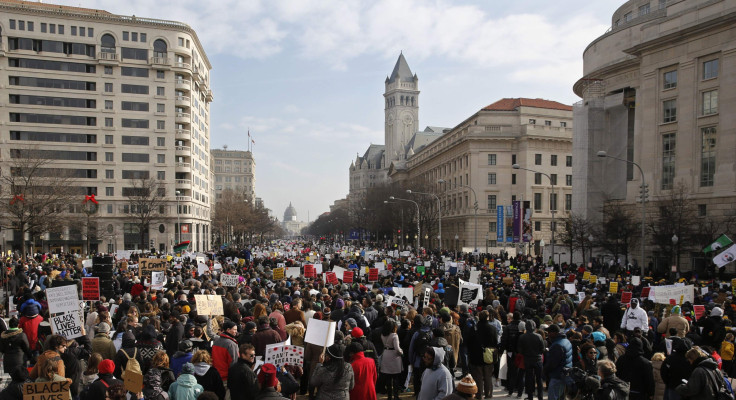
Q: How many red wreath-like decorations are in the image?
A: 2